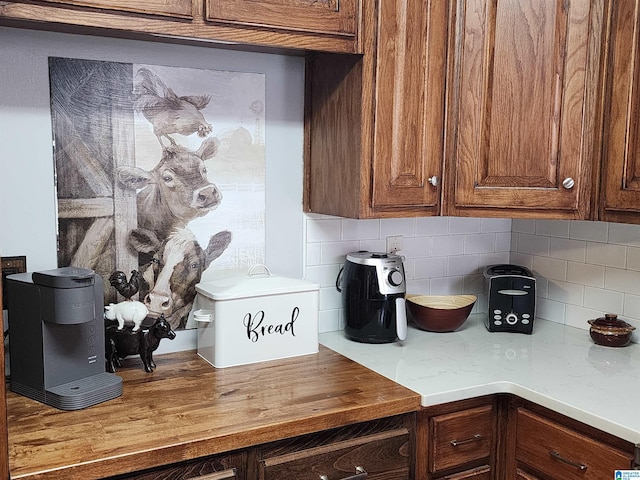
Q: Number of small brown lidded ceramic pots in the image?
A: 1